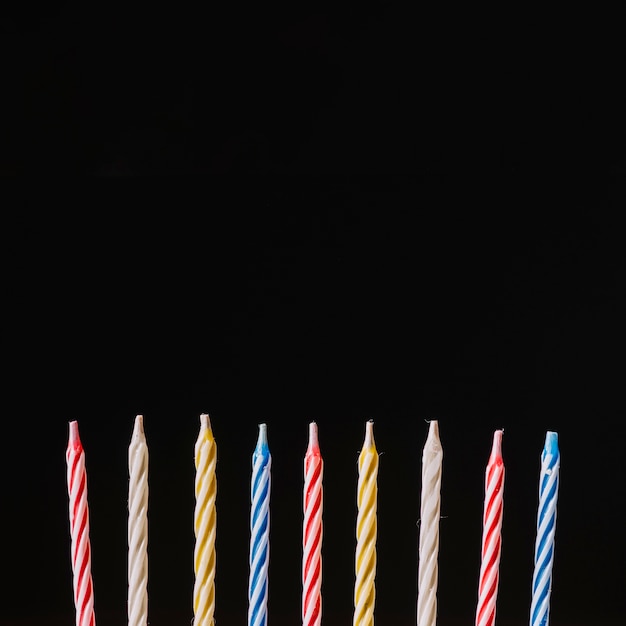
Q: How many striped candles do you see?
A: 7